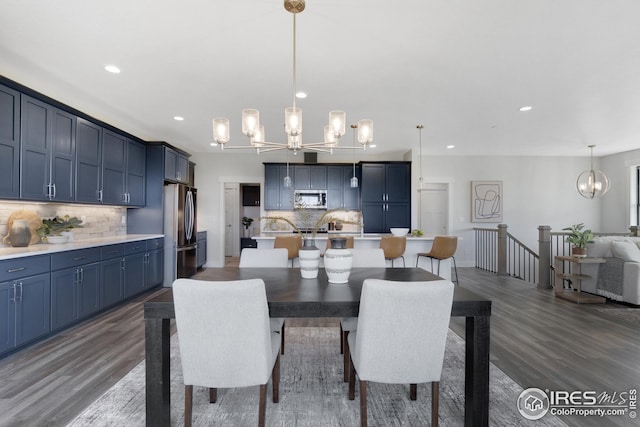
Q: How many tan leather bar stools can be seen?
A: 4